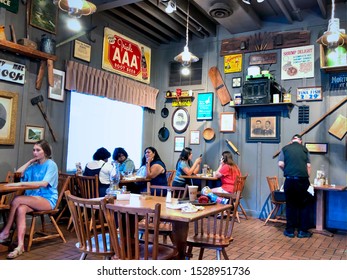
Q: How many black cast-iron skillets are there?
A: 2